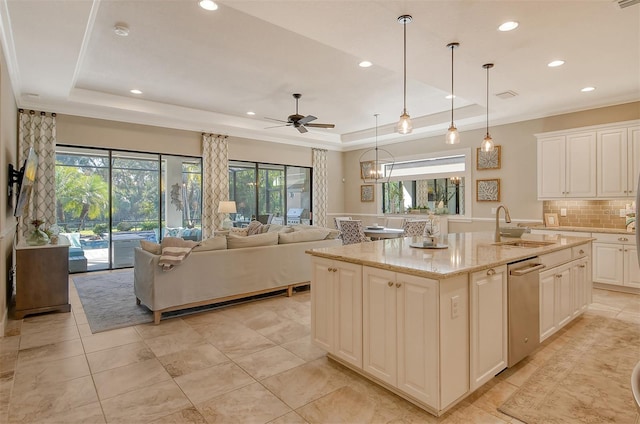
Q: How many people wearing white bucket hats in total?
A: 0